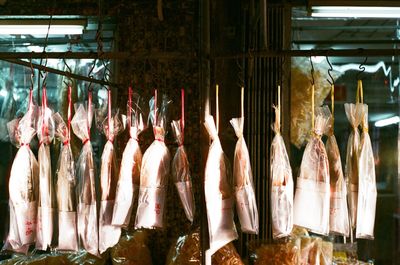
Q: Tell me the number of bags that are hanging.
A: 15